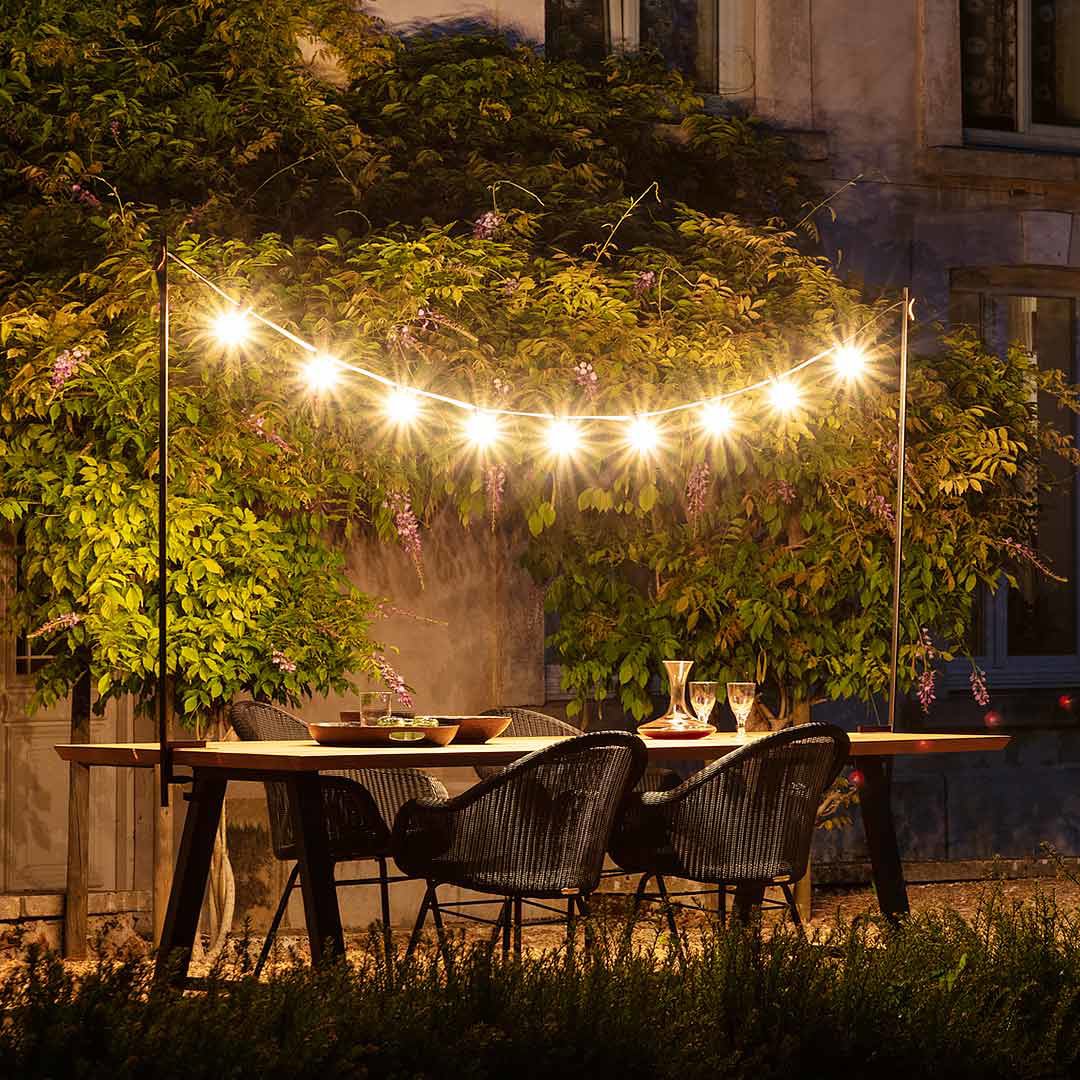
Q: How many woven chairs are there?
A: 4